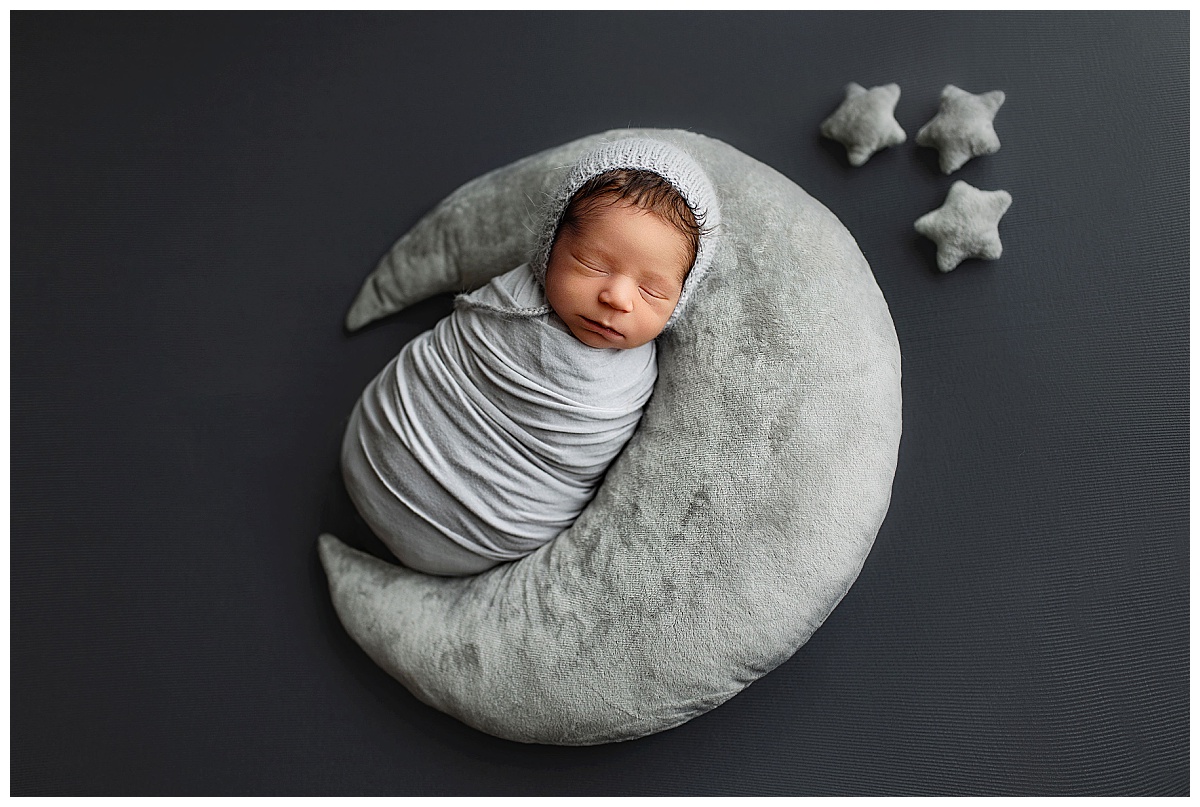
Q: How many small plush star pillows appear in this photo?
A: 3